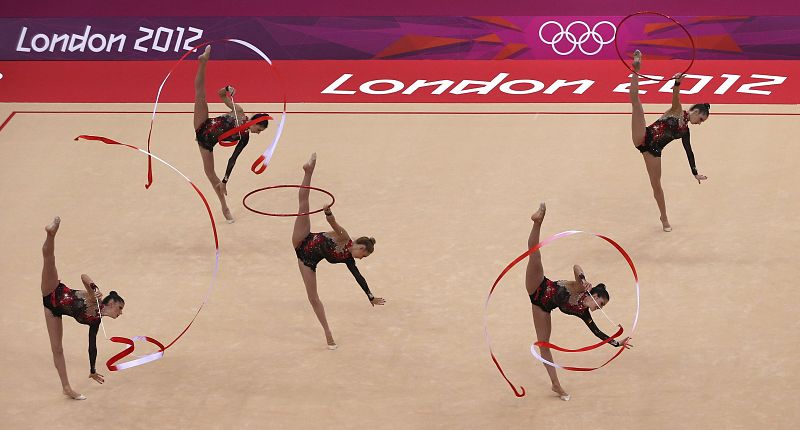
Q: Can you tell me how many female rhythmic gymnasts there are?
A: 5